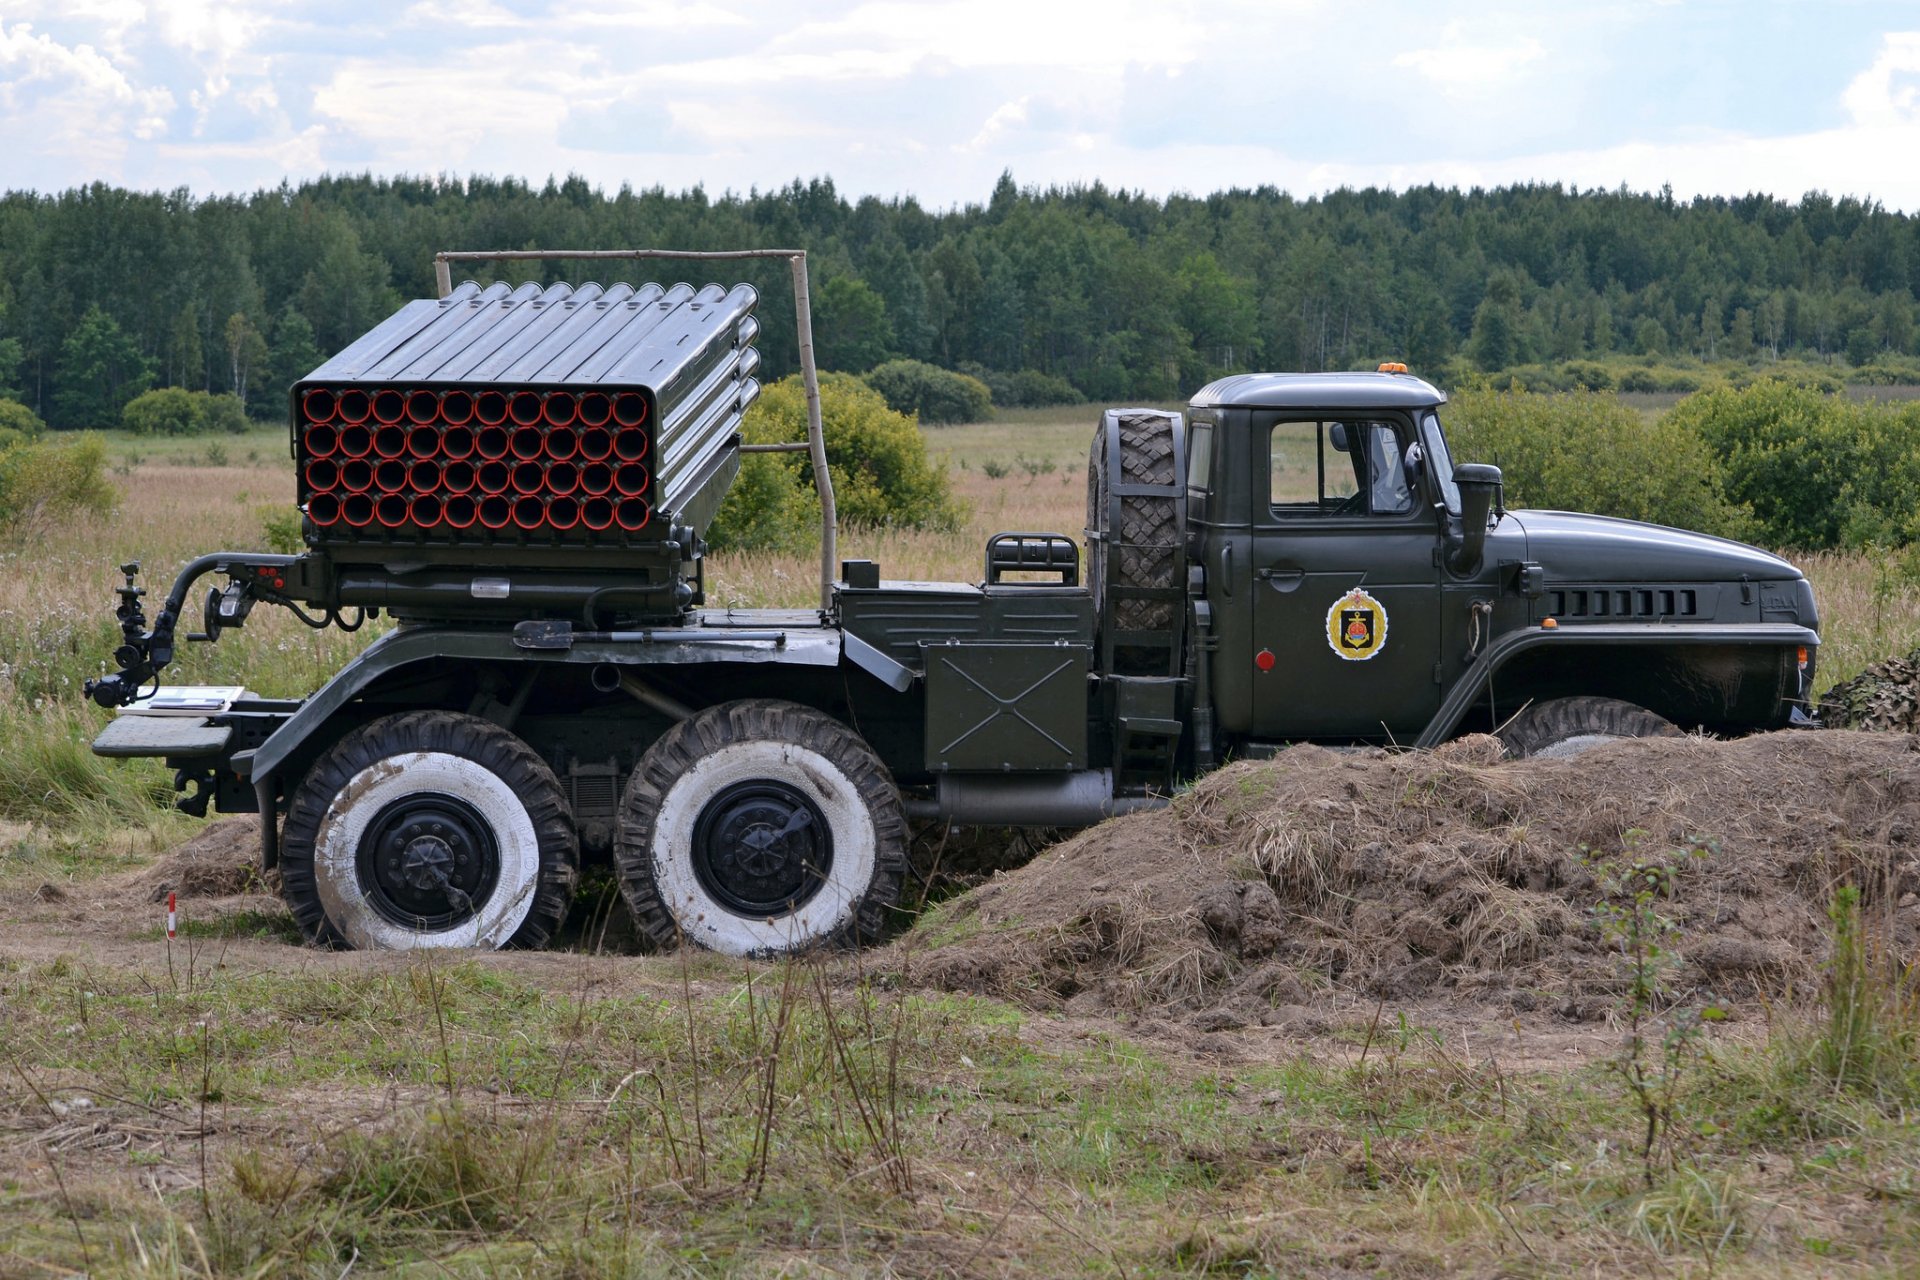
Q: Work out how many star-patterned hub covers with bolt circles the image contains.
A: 2